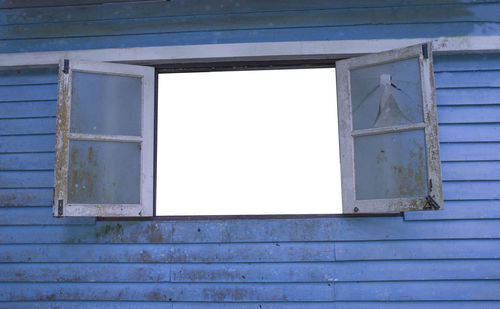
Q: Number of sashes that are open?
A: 2